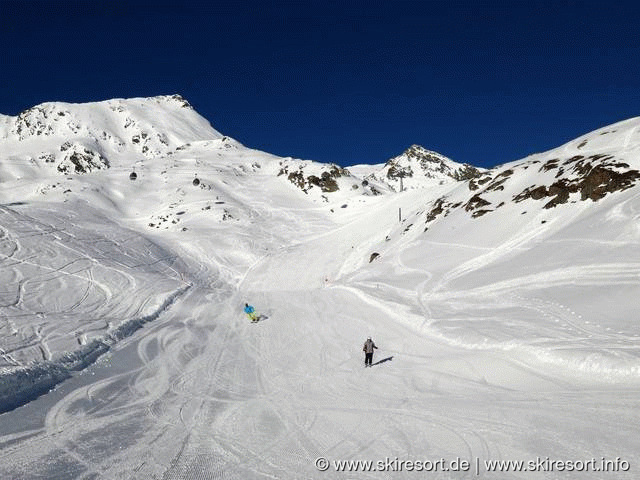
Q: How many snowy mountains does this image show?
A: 3